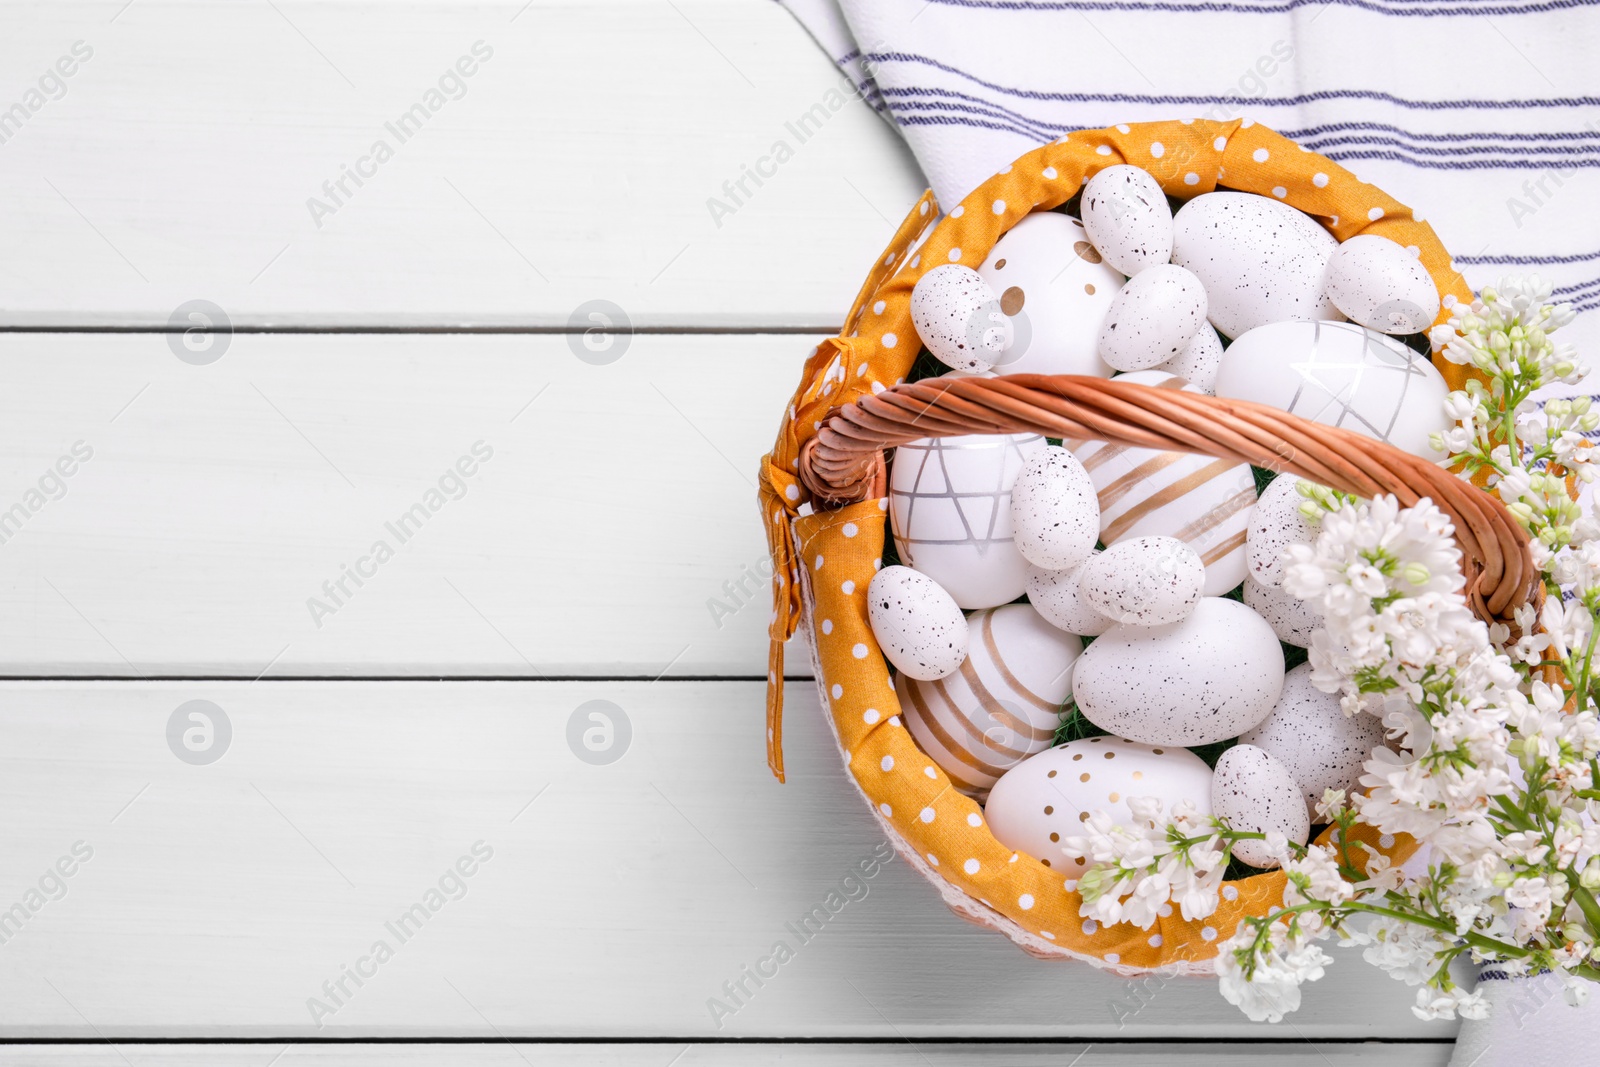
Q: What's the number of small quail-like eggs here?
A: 12